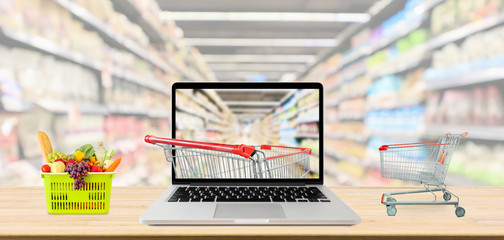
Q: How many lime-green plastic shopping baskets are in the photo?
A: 1